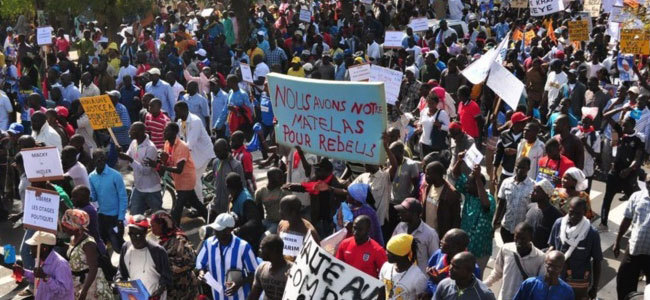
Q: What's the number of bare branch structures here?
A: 0